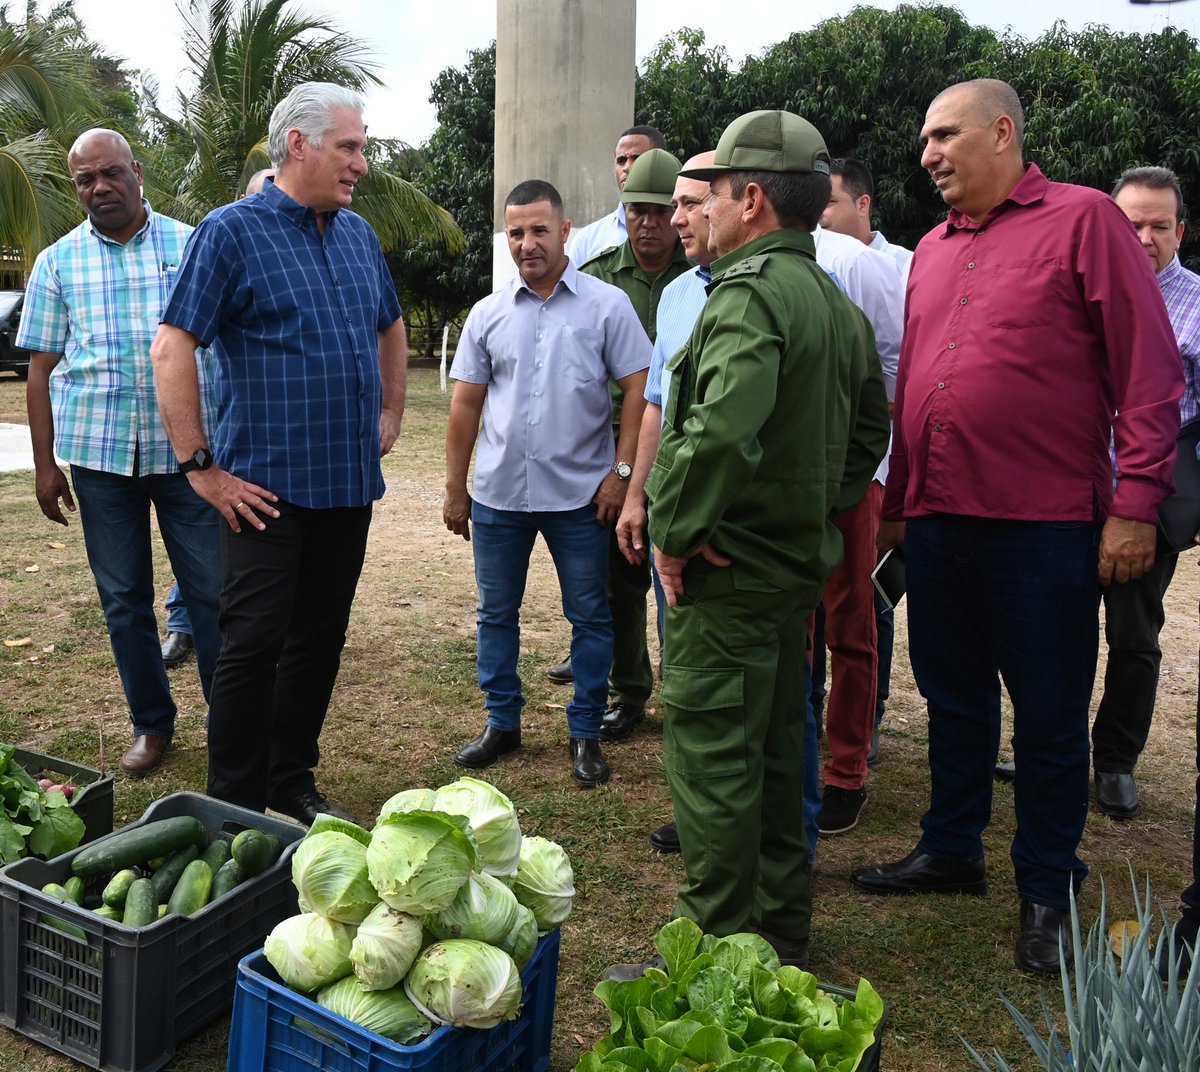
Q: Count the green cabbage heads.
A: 11